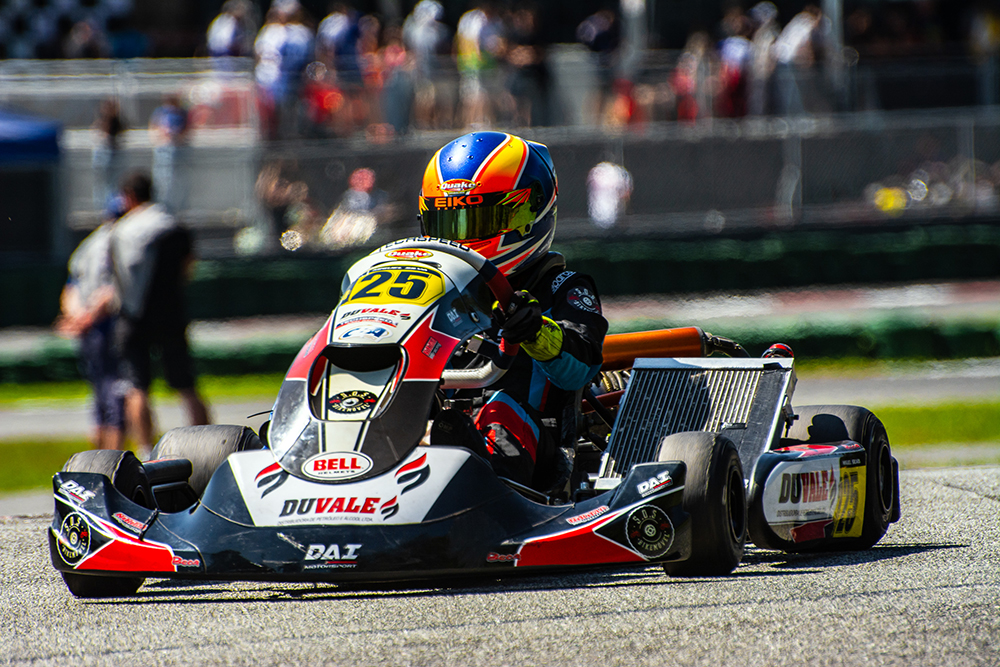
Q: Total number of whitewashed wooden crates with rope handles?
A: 0